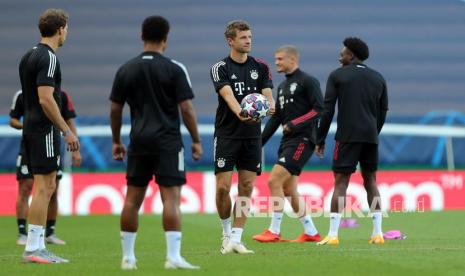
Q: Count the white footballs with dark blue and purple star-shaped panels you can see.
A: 1